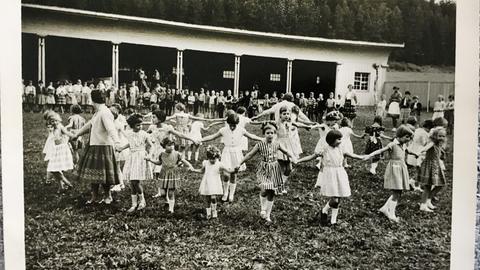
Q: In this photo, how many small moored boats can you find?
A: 0